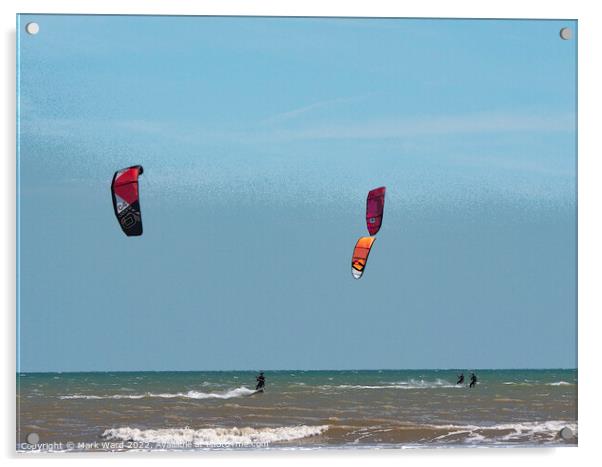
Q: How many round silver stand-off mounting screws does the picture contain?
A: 4